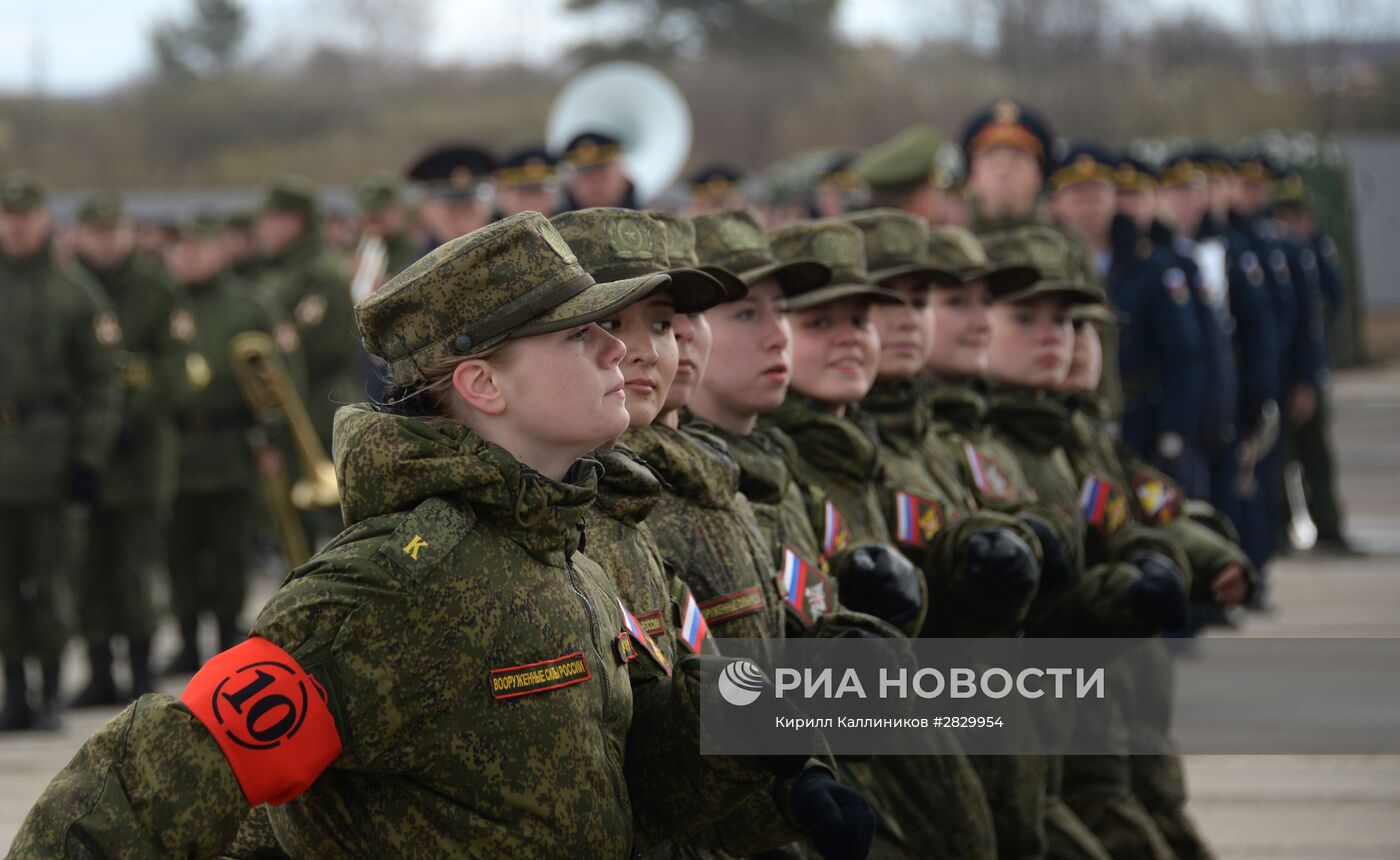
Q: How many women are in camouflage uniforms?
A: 9